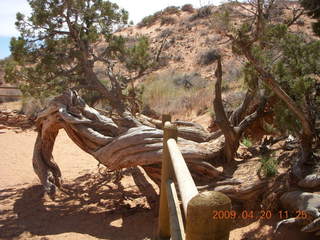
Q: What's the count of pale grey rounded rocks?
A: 2